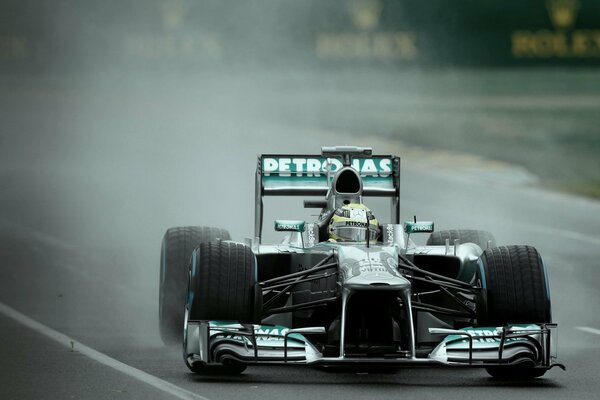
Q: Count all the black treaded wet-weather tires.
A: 4